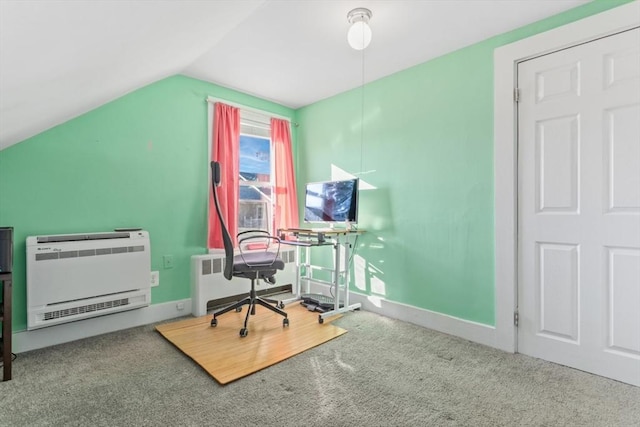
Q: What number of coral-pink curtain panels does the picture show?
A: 2